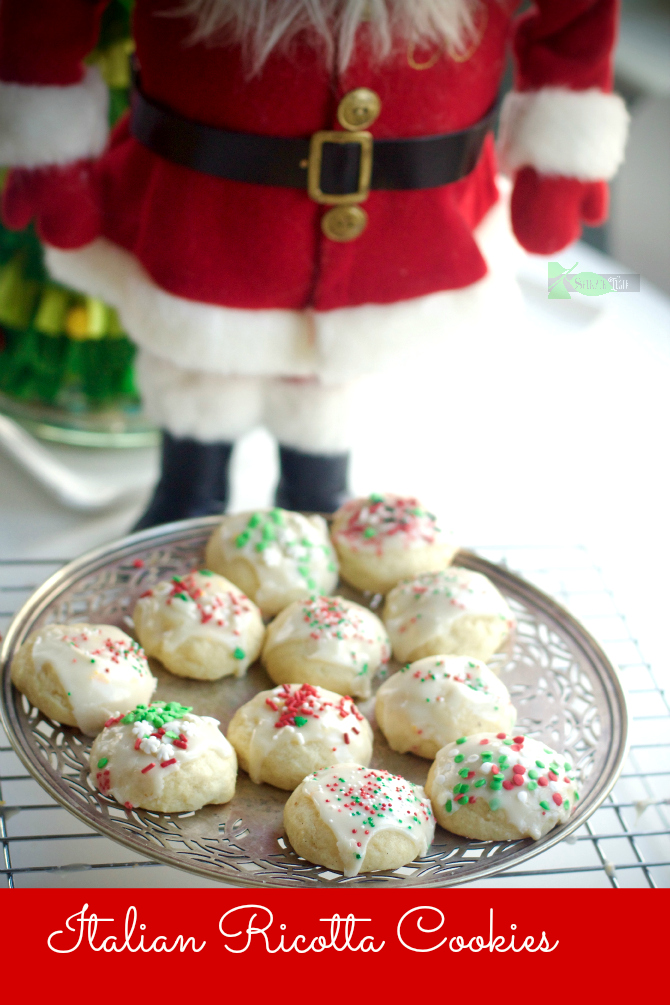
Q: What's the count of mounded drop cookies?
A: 11